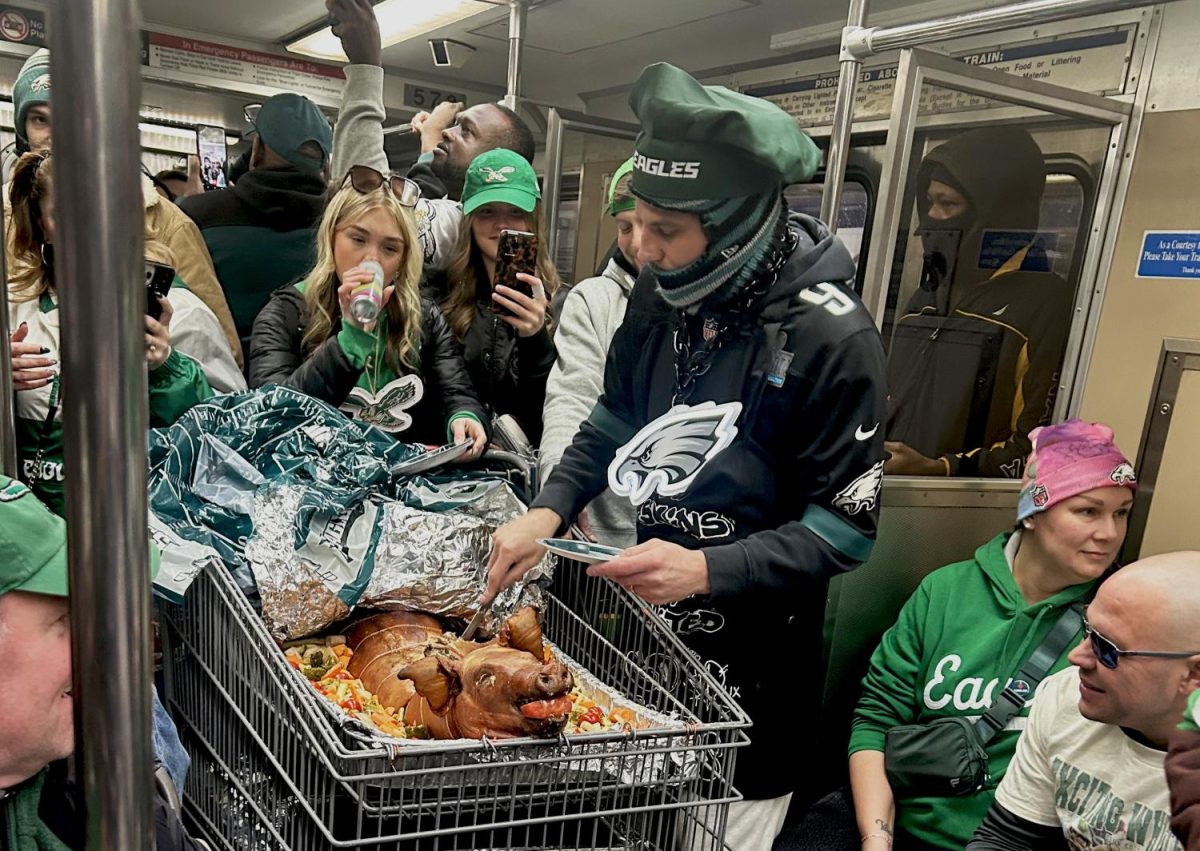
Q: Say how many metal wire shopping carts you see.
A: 1